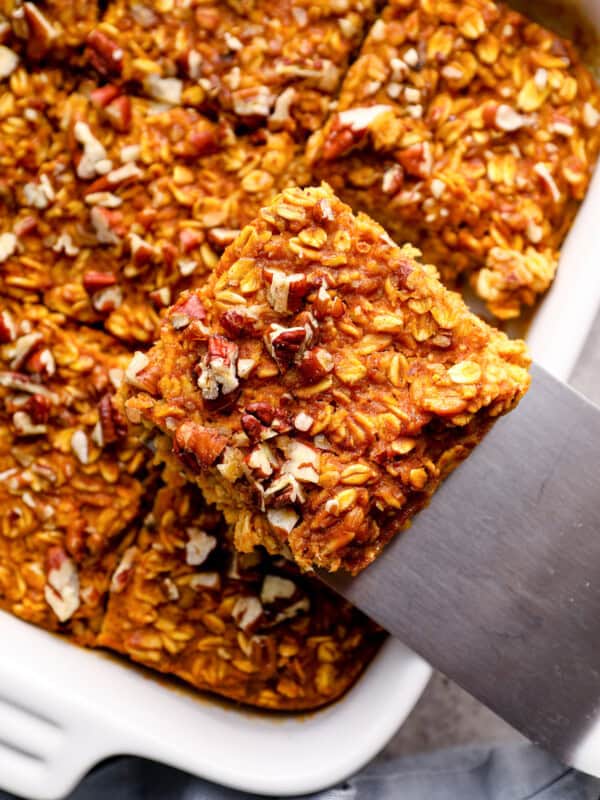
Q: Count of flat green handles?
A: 0